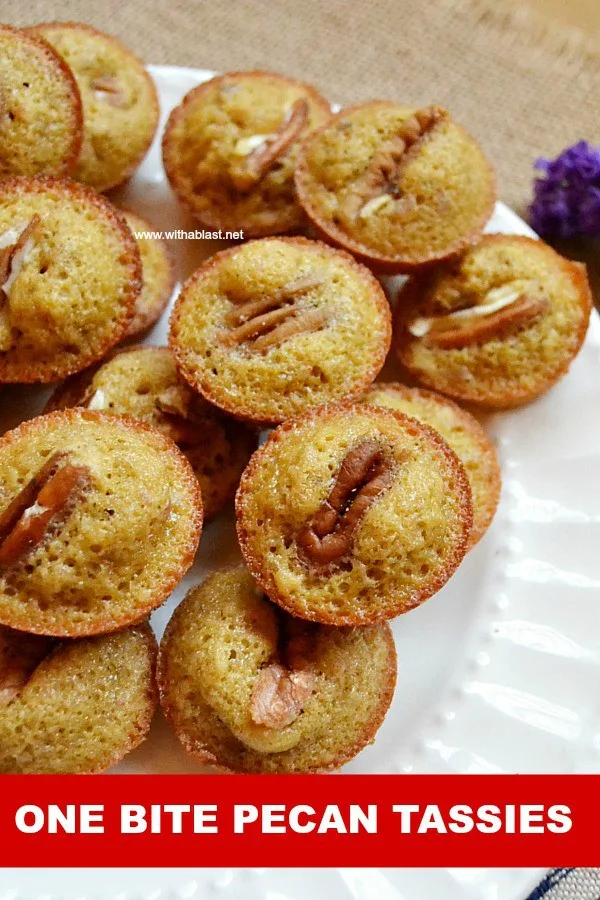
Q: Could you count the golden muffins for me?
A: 14